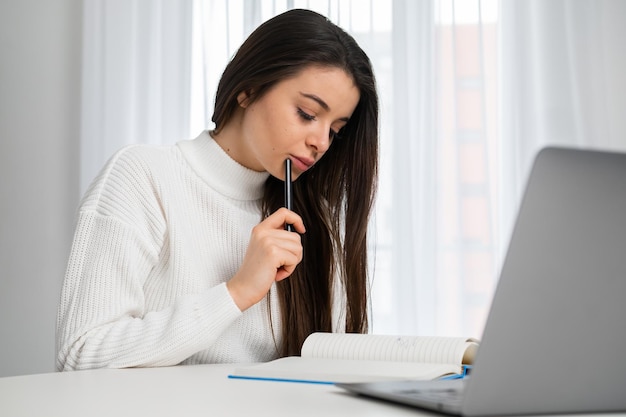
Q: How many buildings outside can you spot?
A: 1